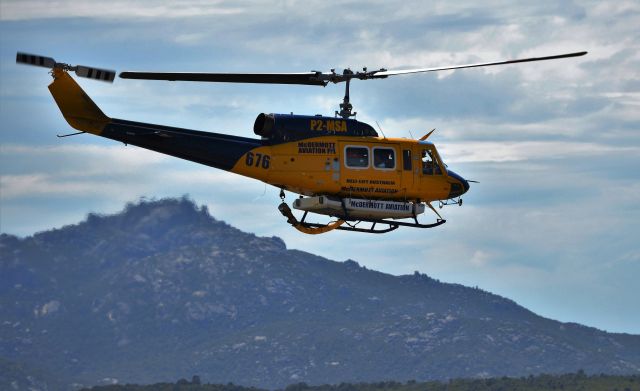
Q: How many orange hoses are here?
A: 1